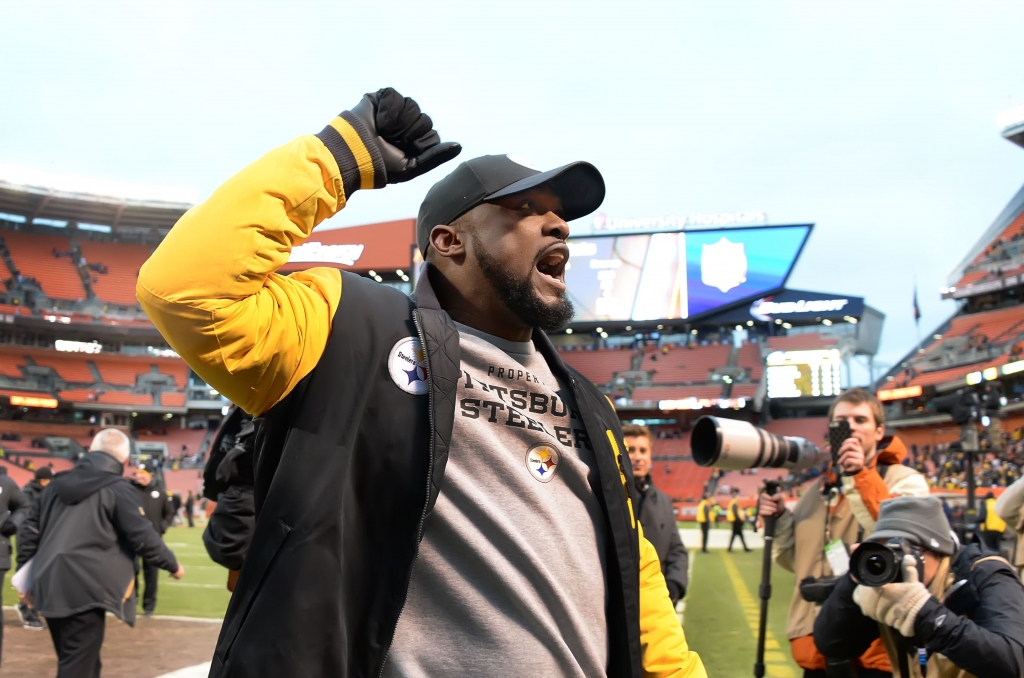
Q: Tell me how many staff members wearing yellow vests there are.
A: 3